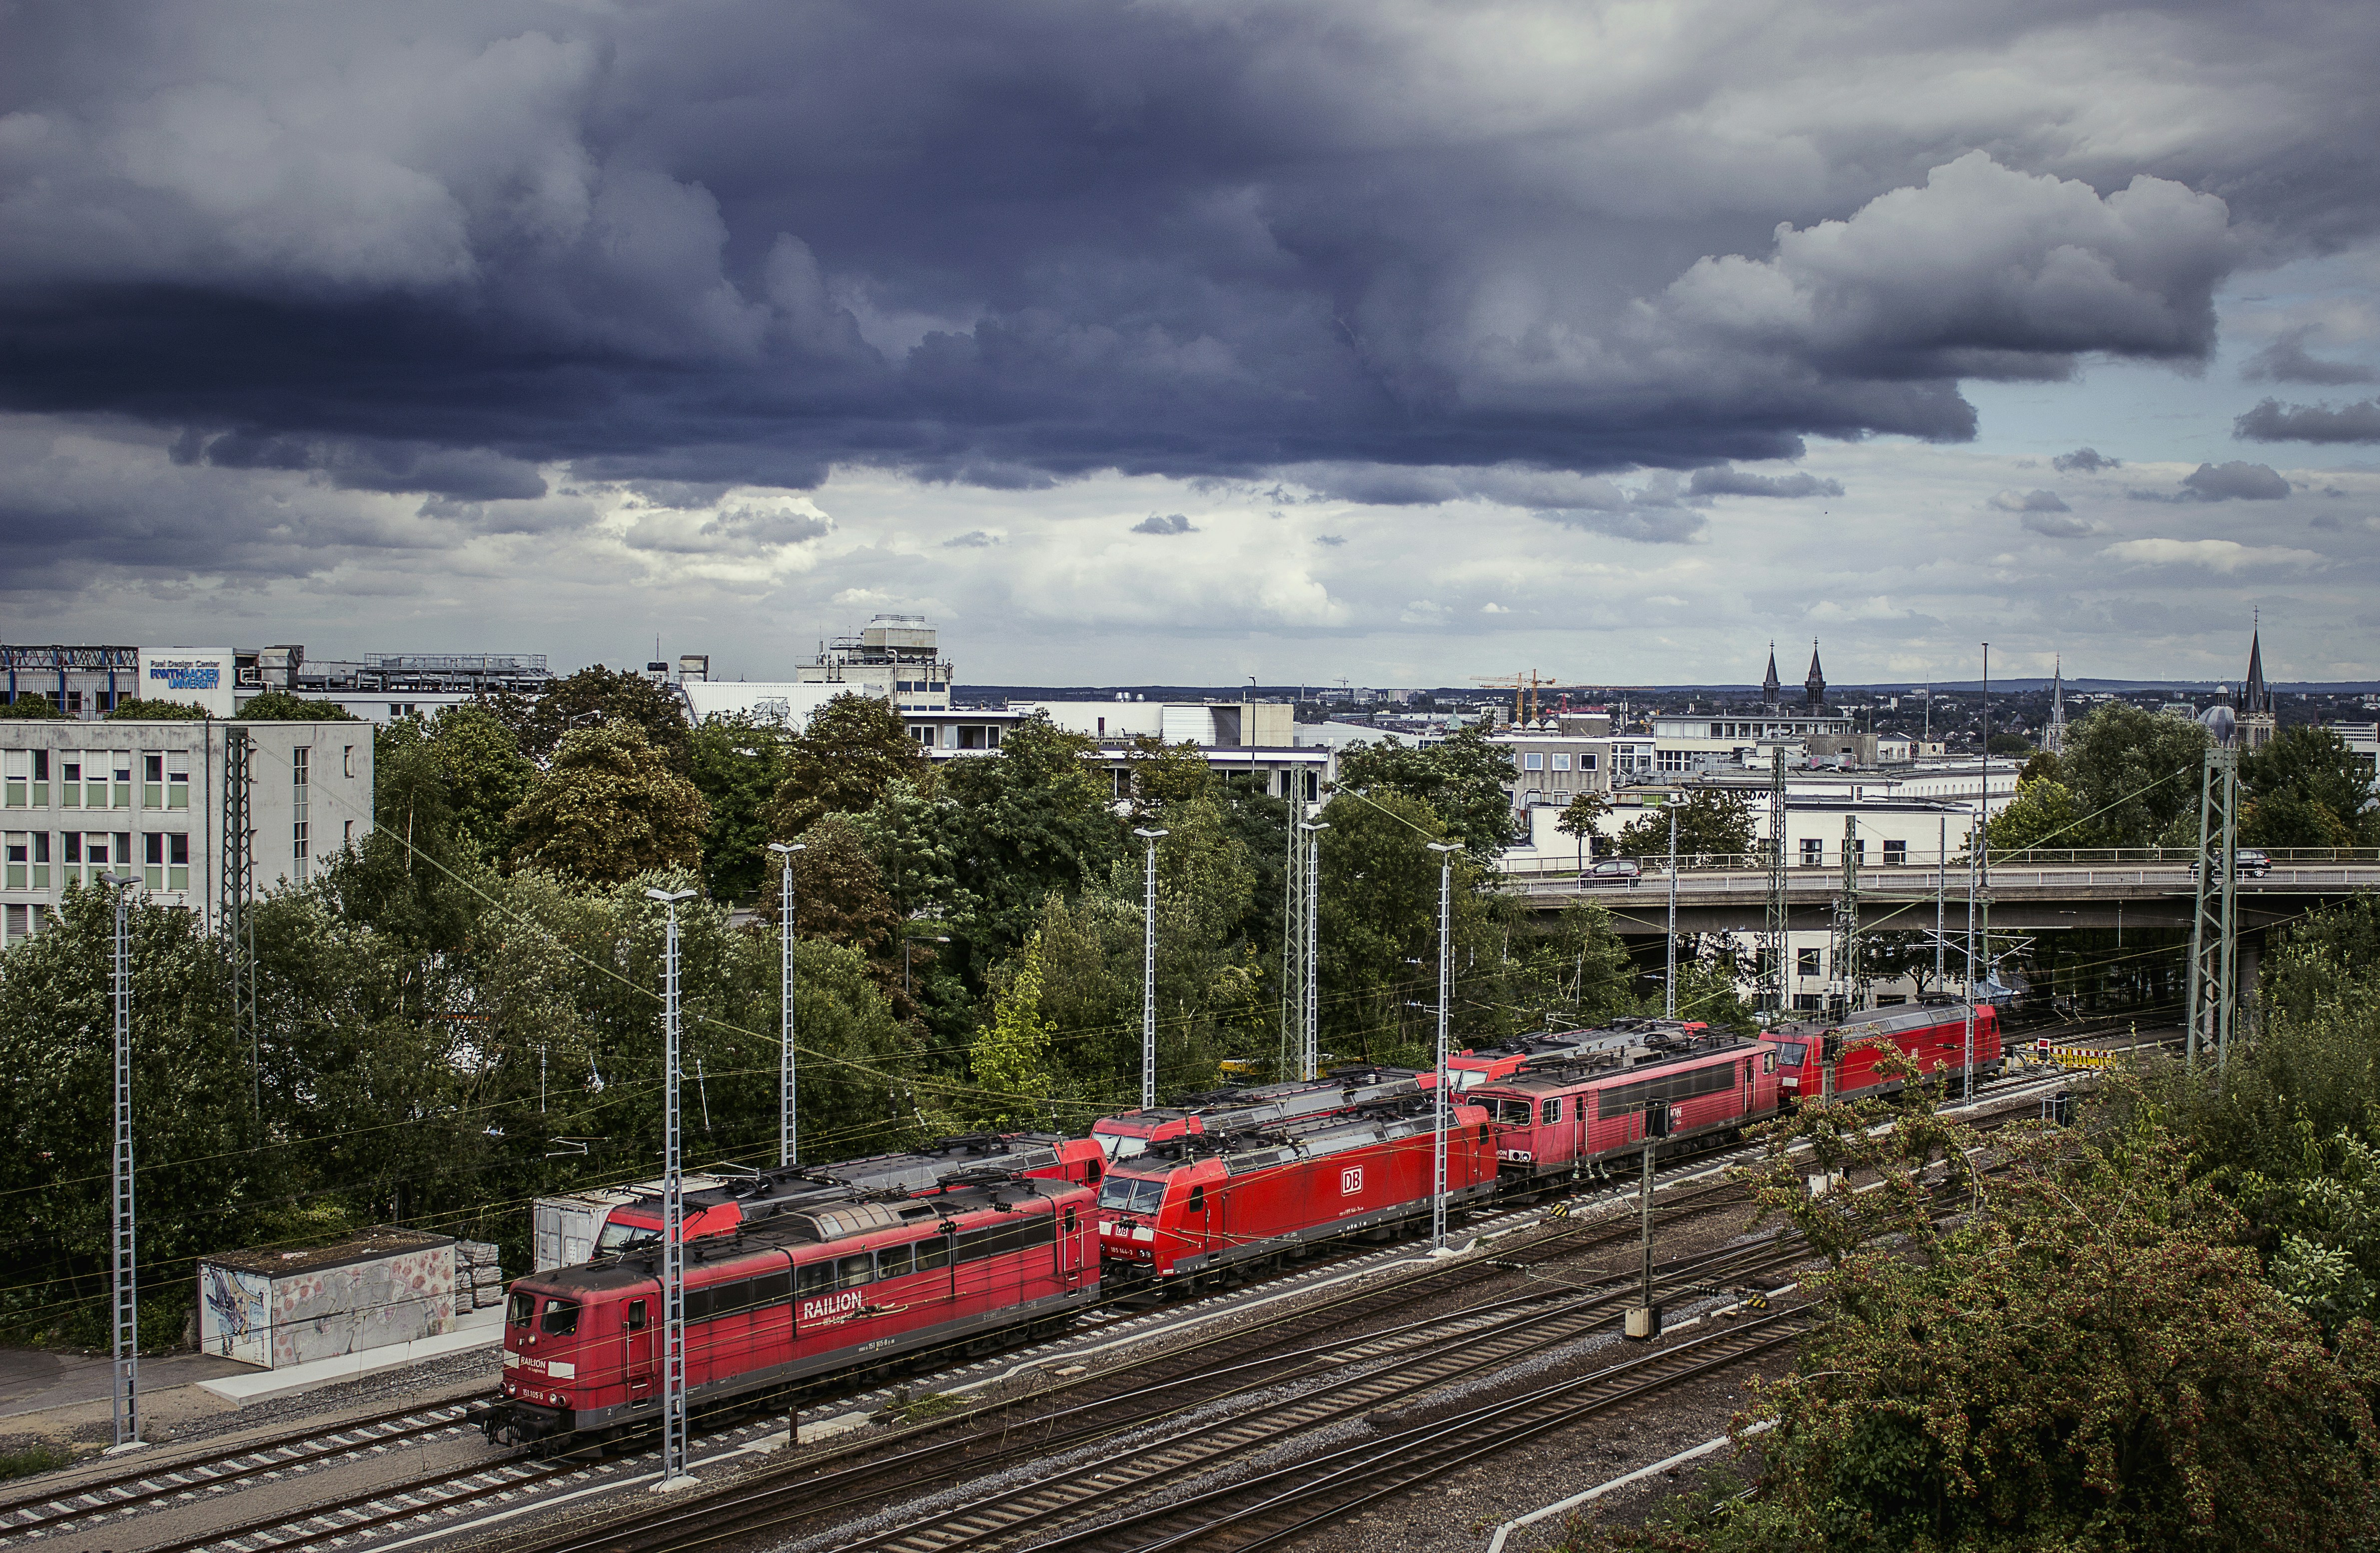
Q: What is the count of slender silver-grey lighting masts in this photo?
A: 9